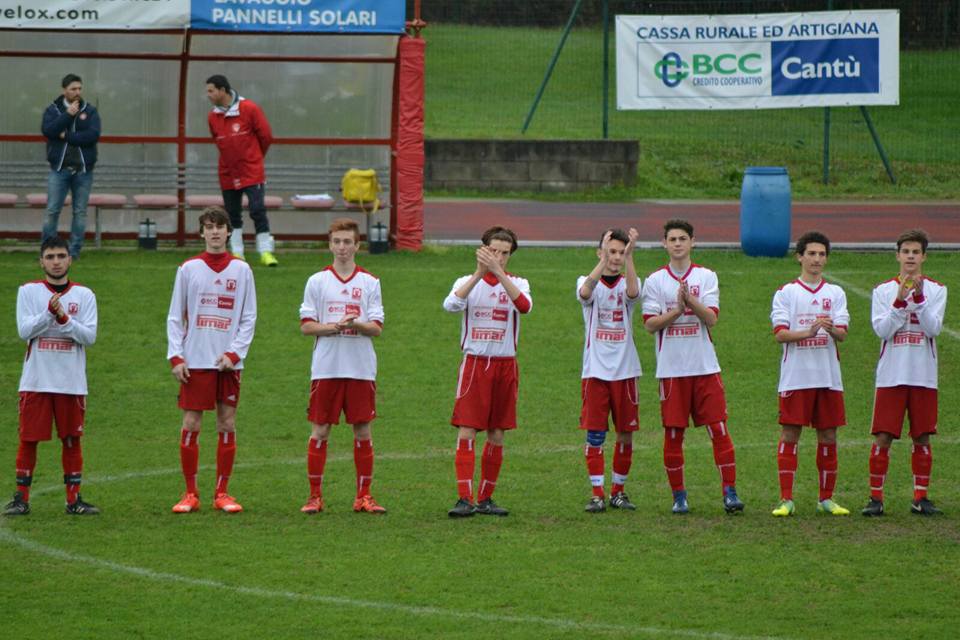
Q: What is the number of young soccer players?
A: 8